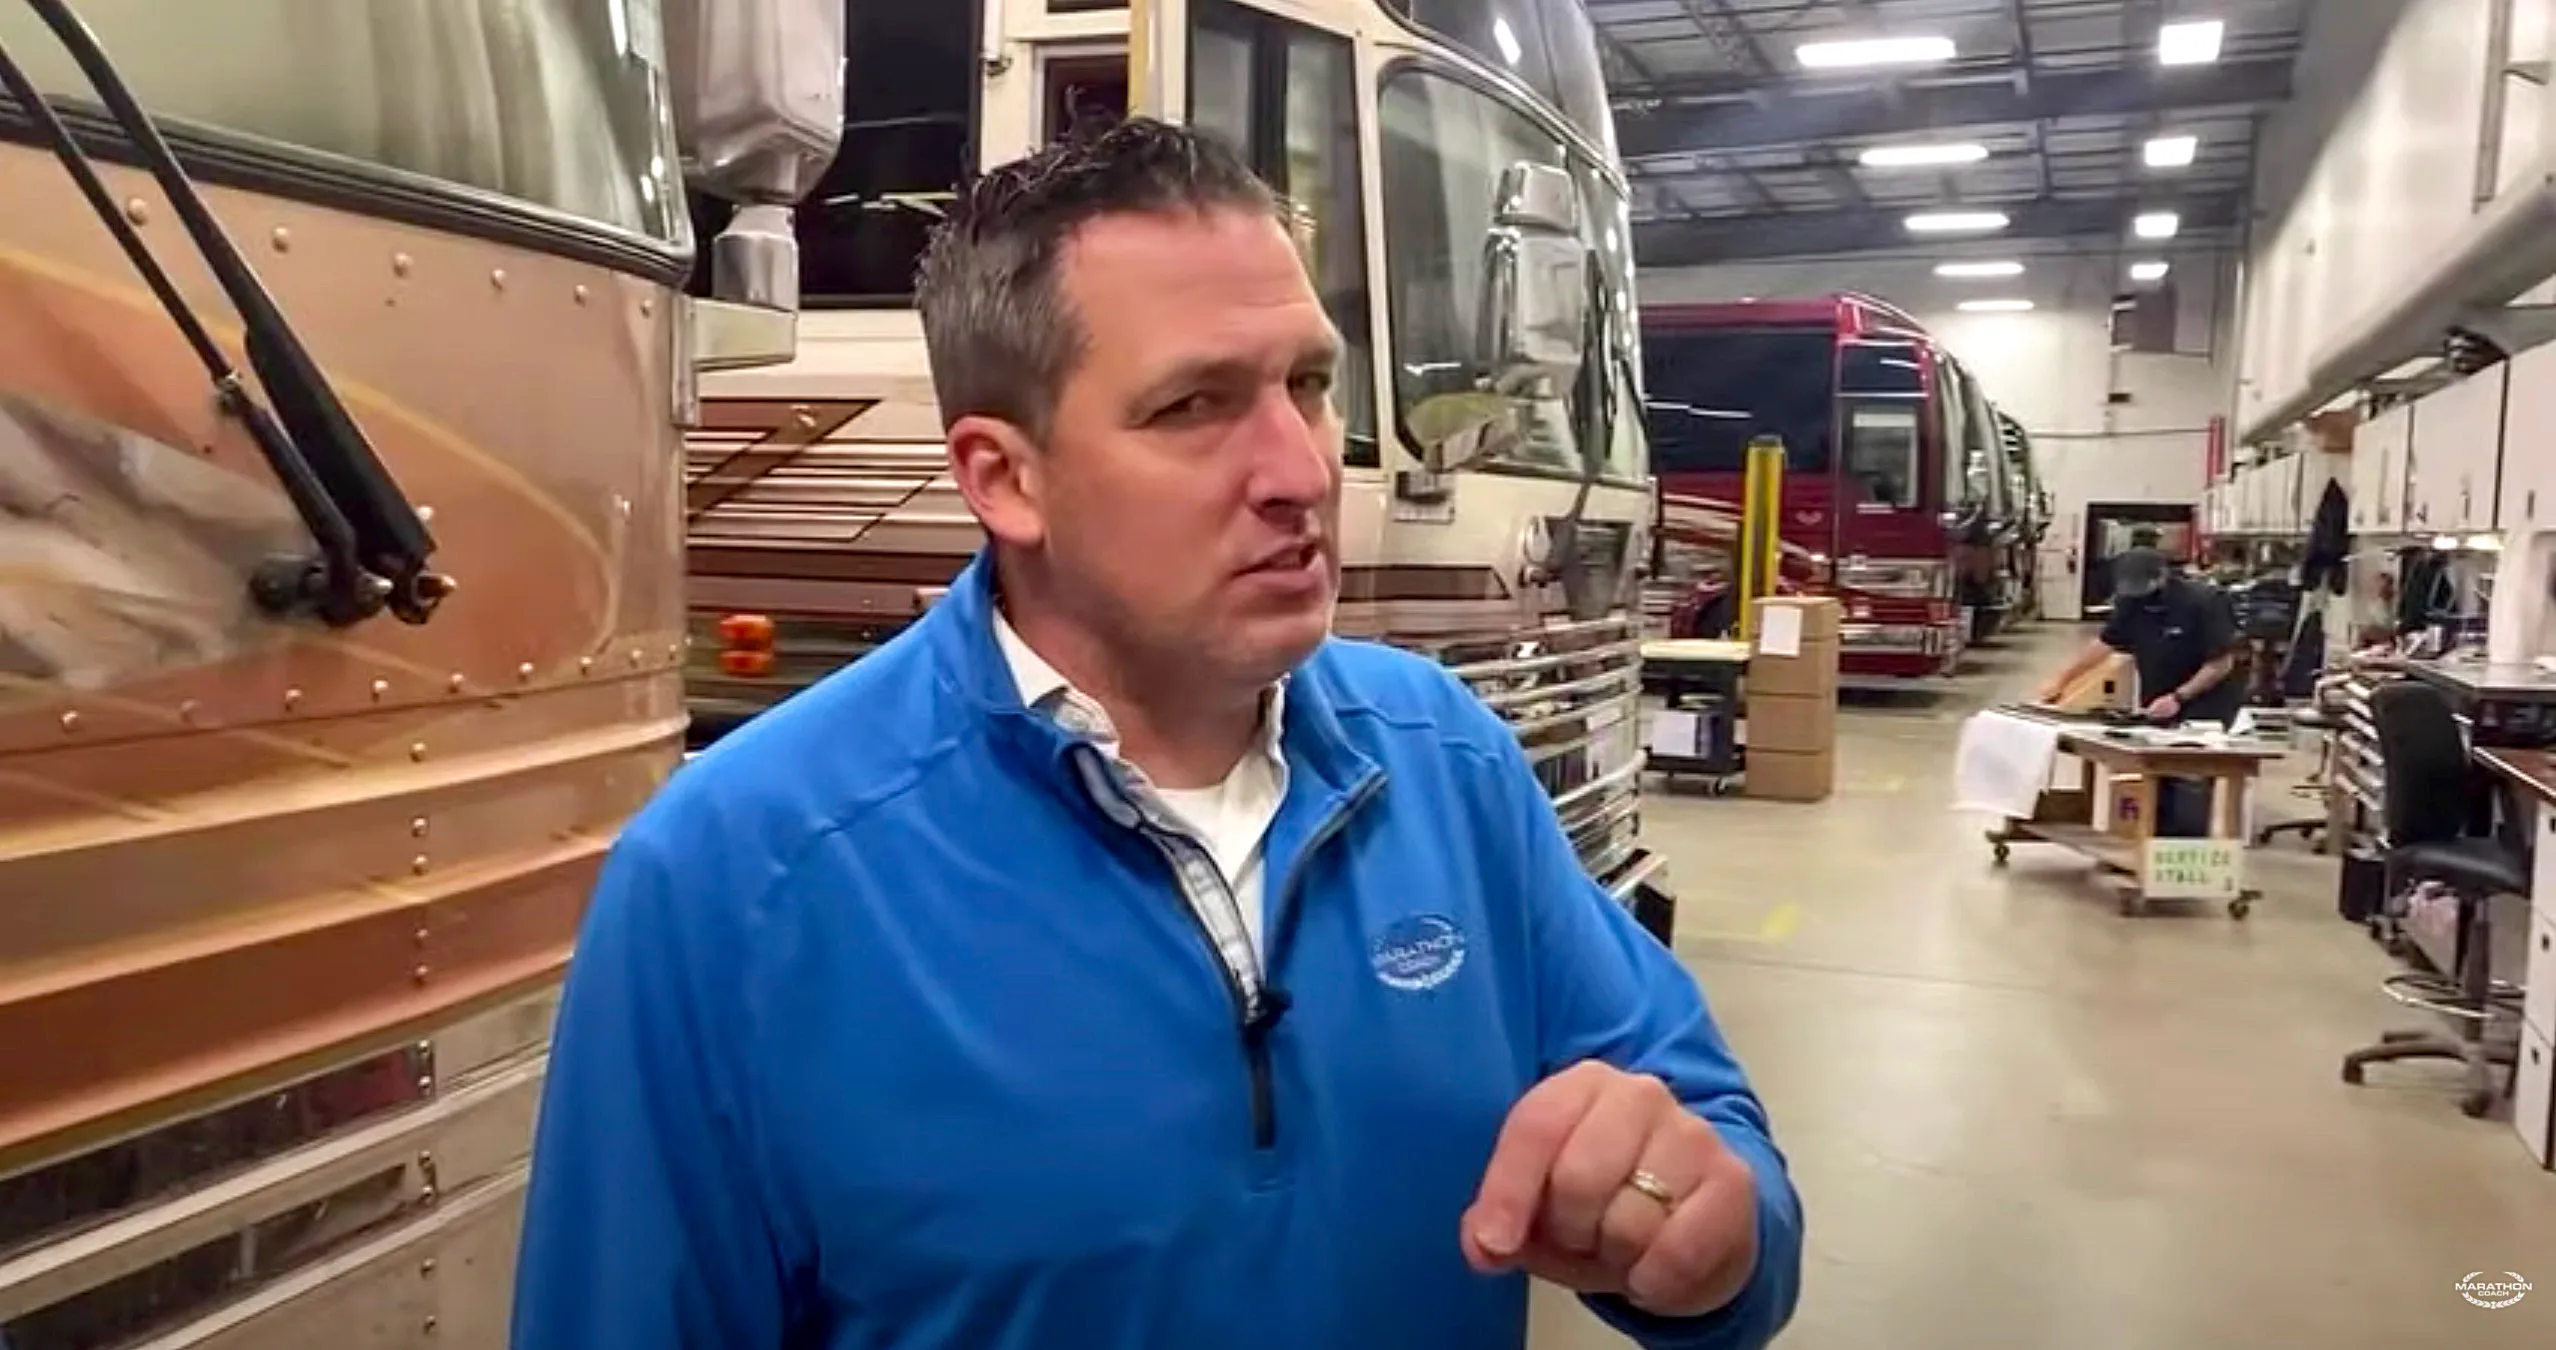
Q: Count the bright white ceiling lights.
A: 9